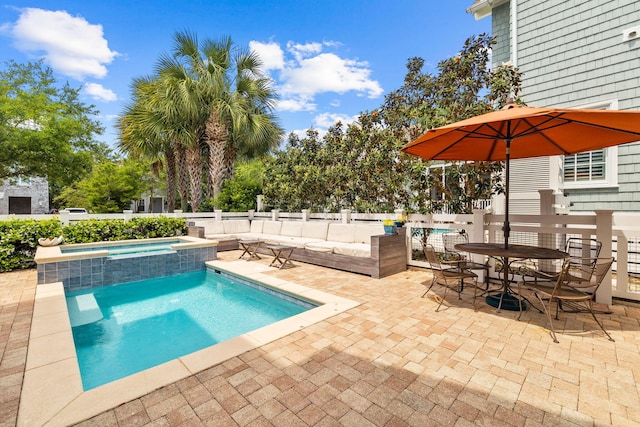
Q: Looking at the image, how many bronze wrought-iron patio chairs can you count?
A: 4